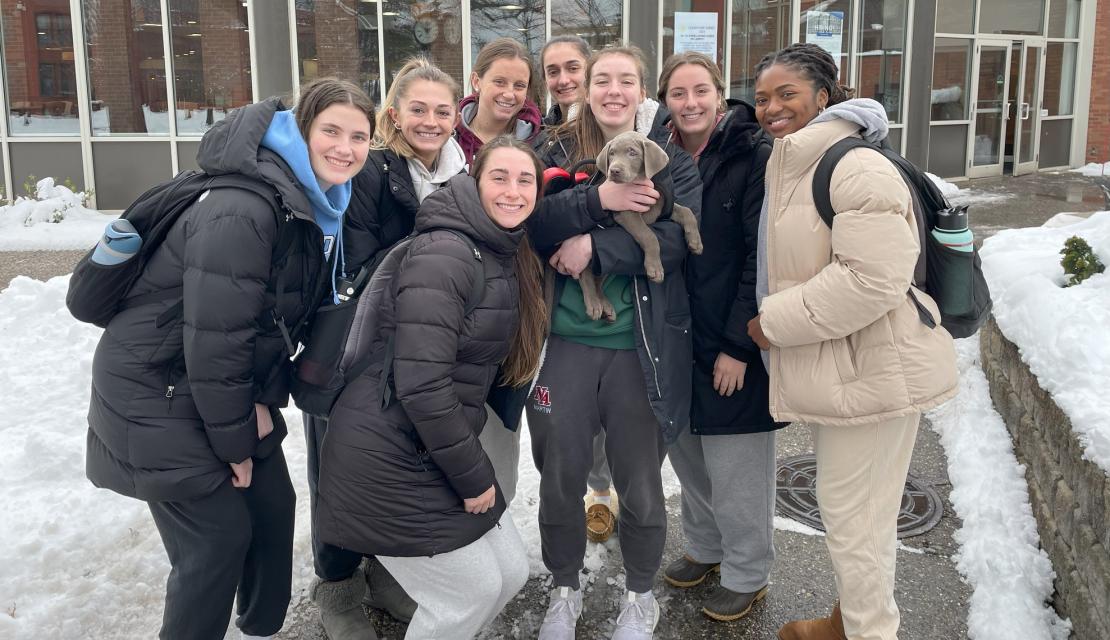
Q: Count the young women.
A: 8